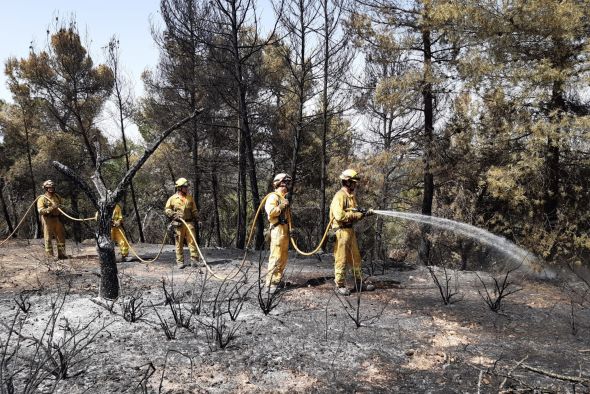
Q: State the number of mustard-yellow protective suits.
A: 5